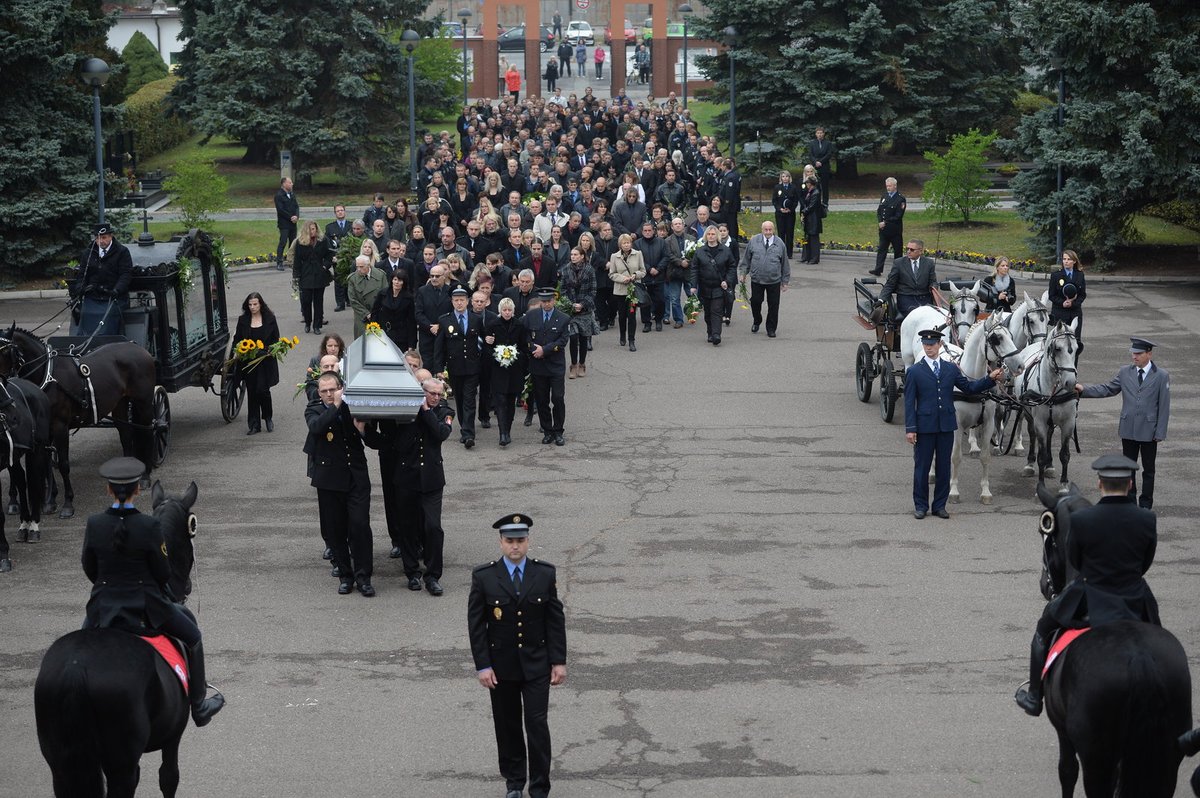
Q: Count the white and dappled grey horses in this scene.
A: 4